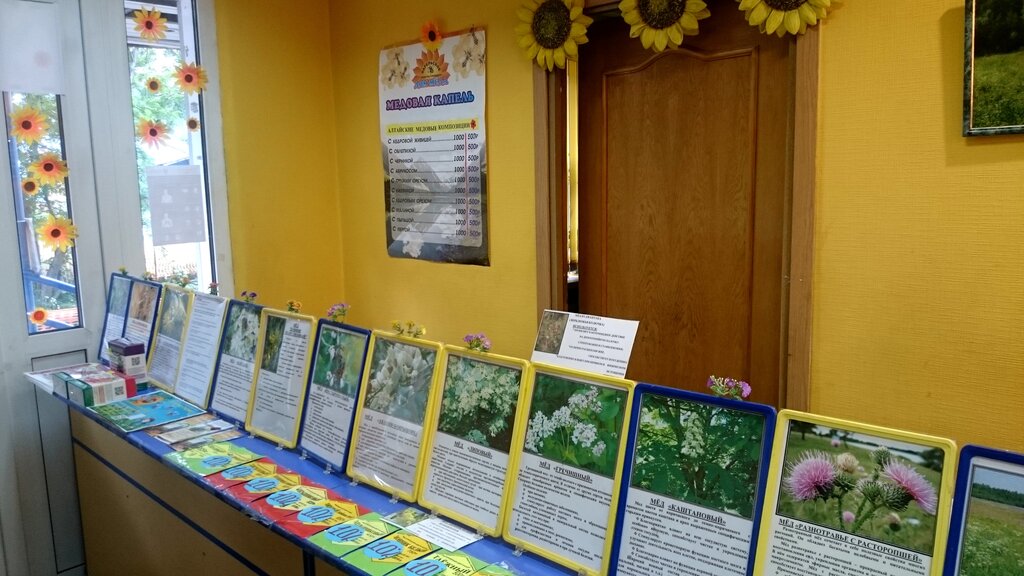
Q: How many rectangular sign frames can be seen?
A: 13